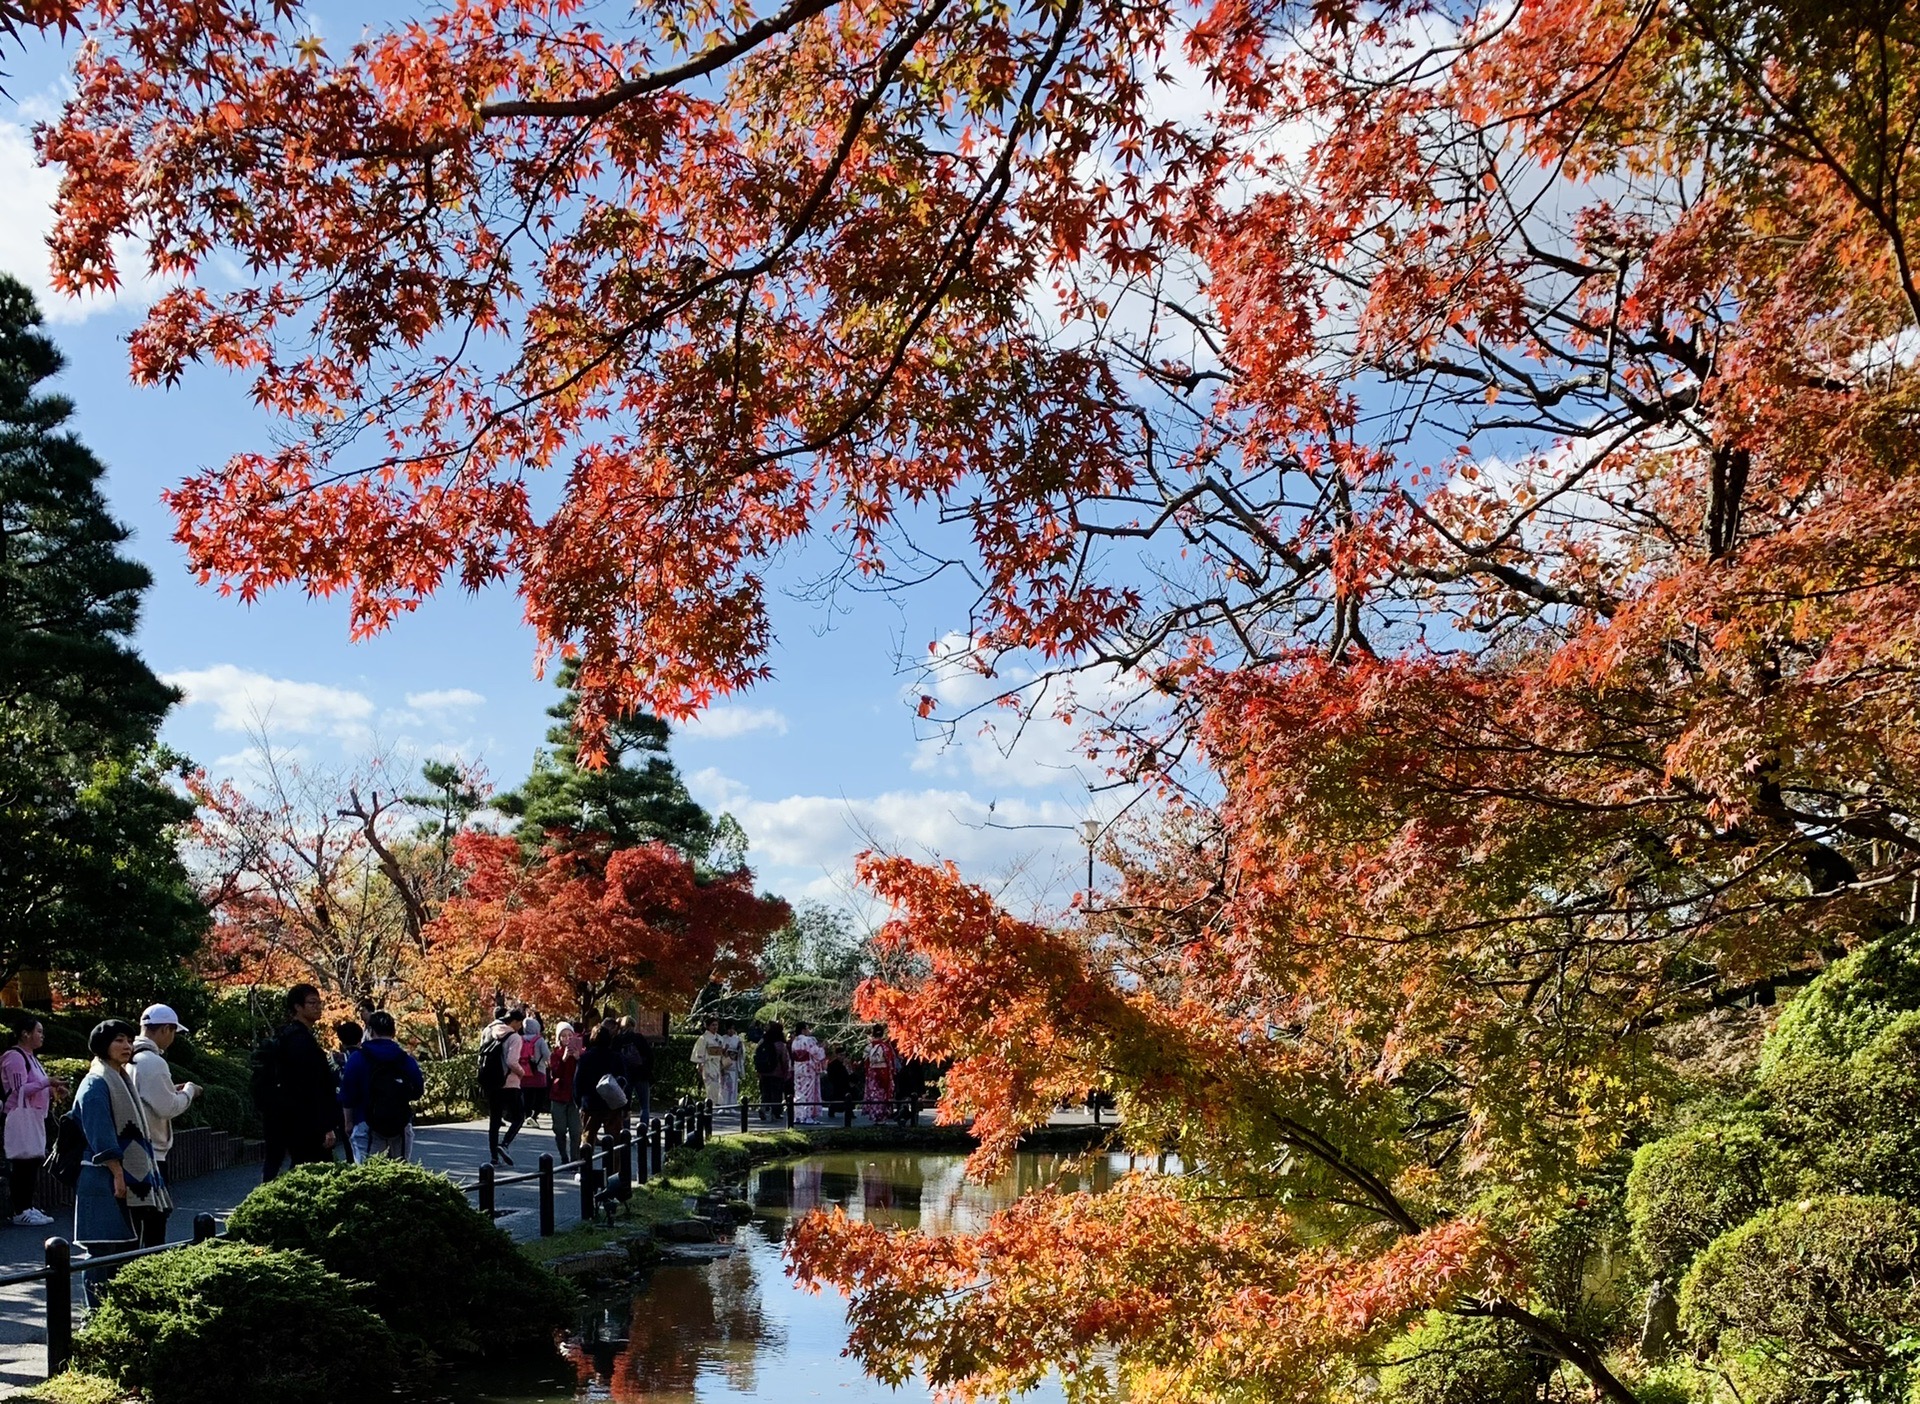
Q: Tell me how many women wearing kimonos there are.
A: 4